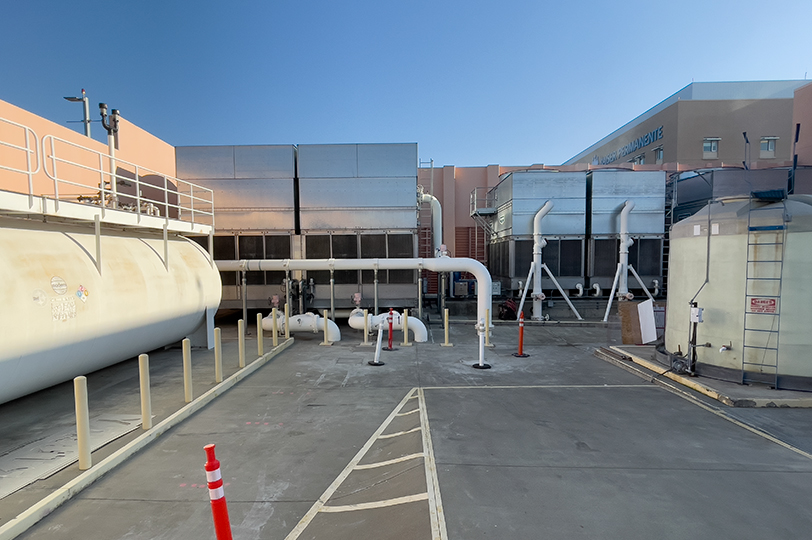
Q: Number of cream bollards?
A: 13